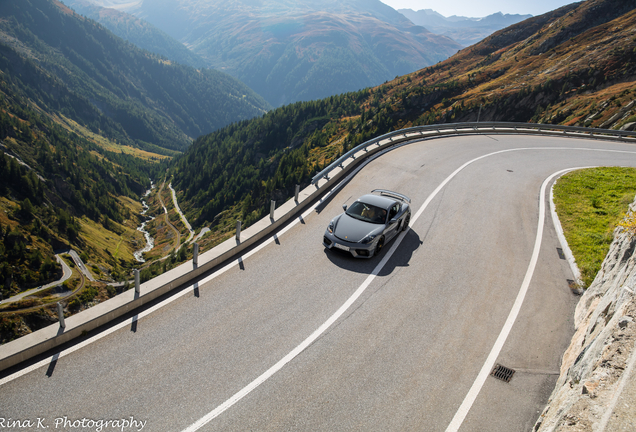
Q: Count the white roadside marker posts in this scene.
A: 6